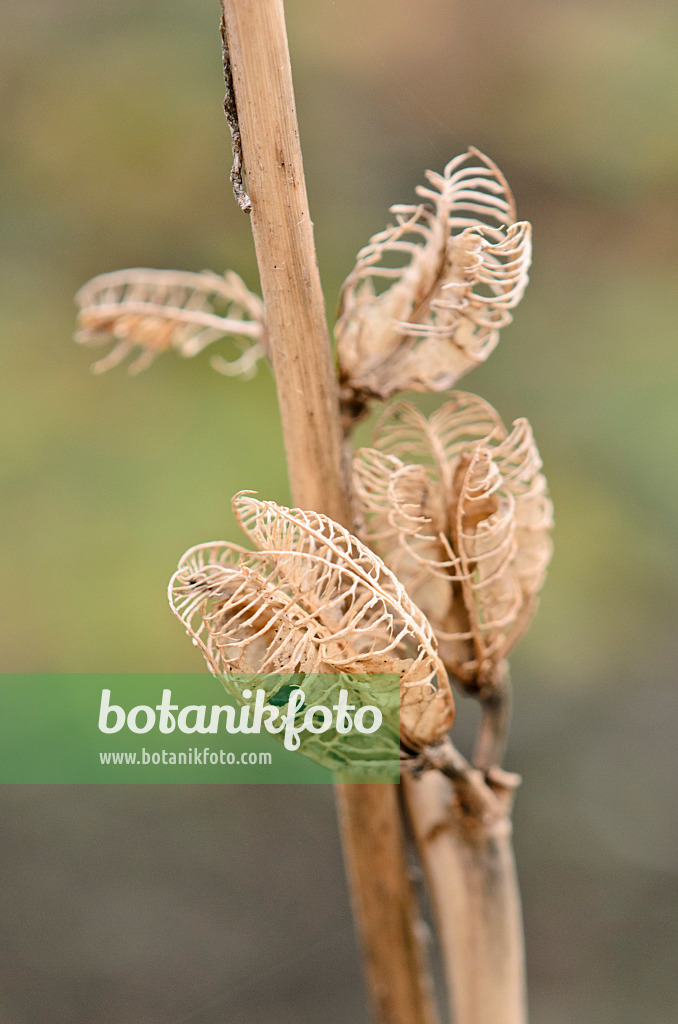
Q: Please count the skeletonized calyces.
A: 4